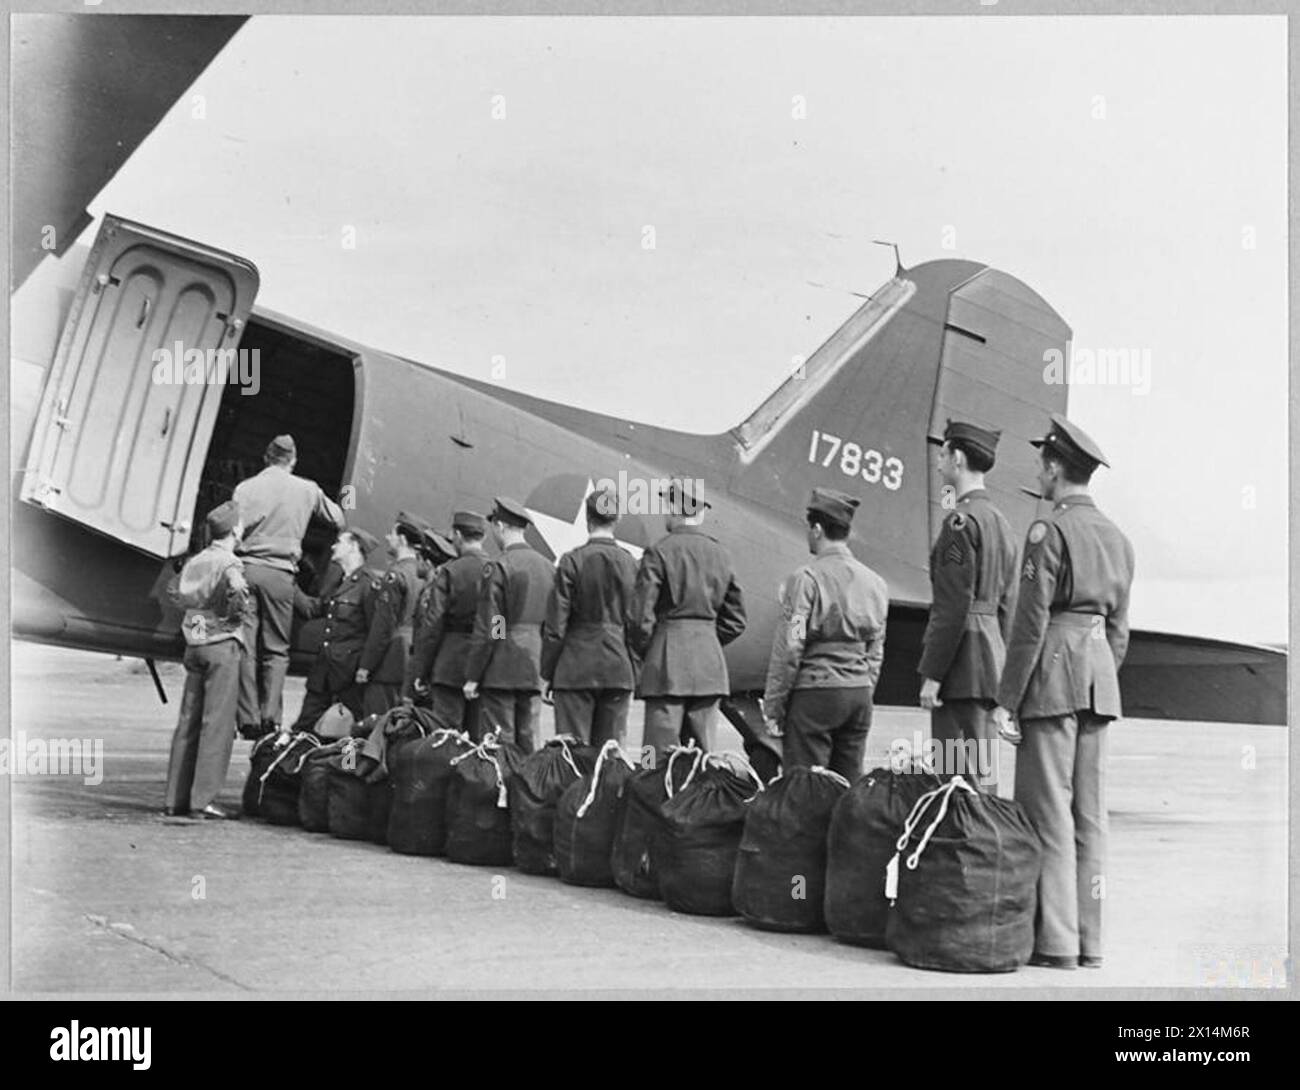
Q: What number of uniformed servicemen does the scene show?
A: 12